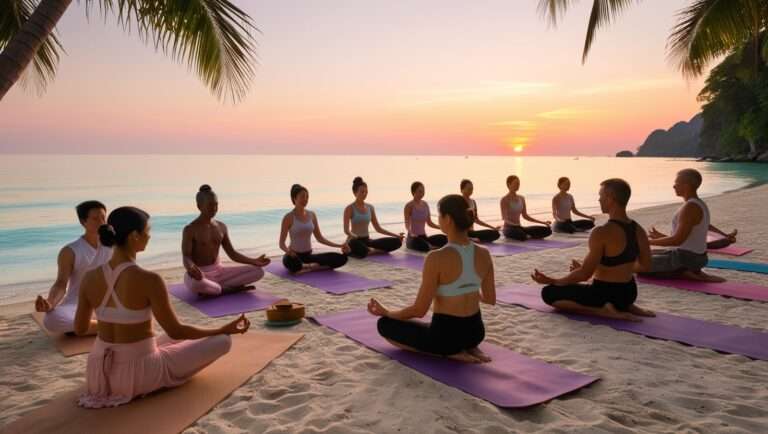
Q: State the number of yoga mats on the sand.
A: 12